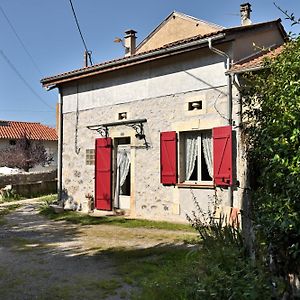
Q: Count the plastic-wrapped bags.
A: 0